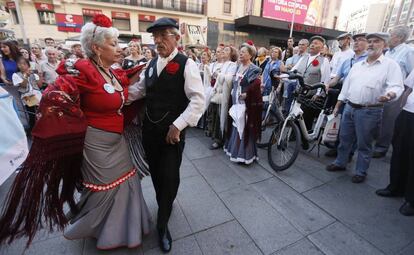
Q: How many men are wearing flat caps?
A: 5